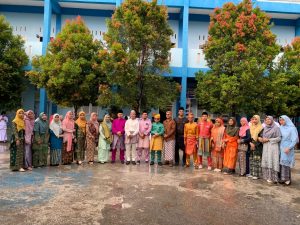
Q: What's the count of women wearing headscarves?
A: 14